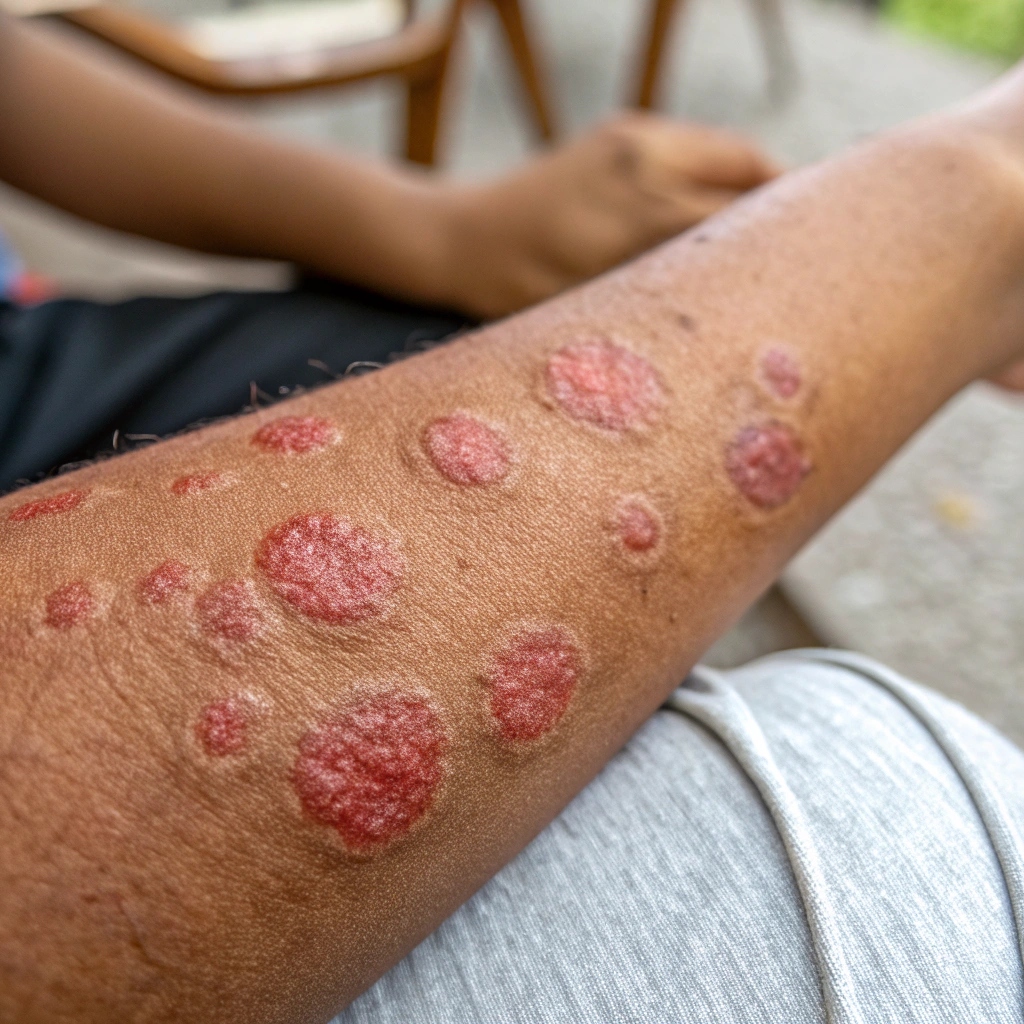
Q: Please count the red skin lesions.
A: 15